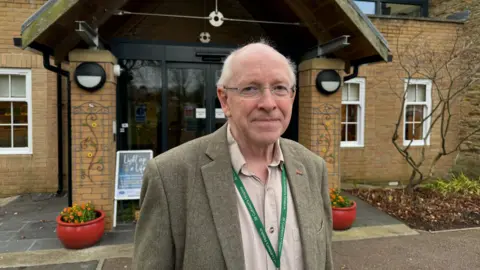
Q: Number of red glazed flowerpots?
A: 2